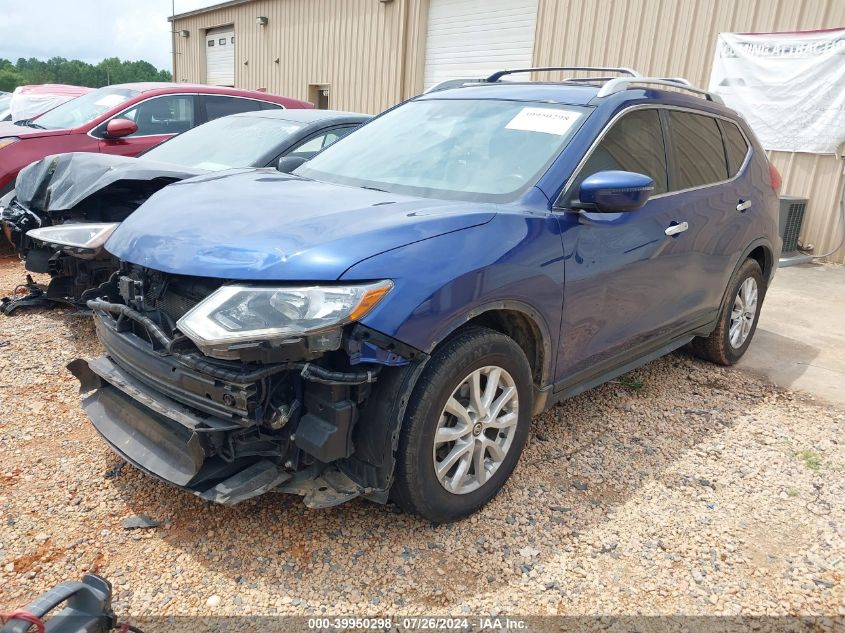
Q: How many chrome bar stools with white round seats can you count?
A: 0